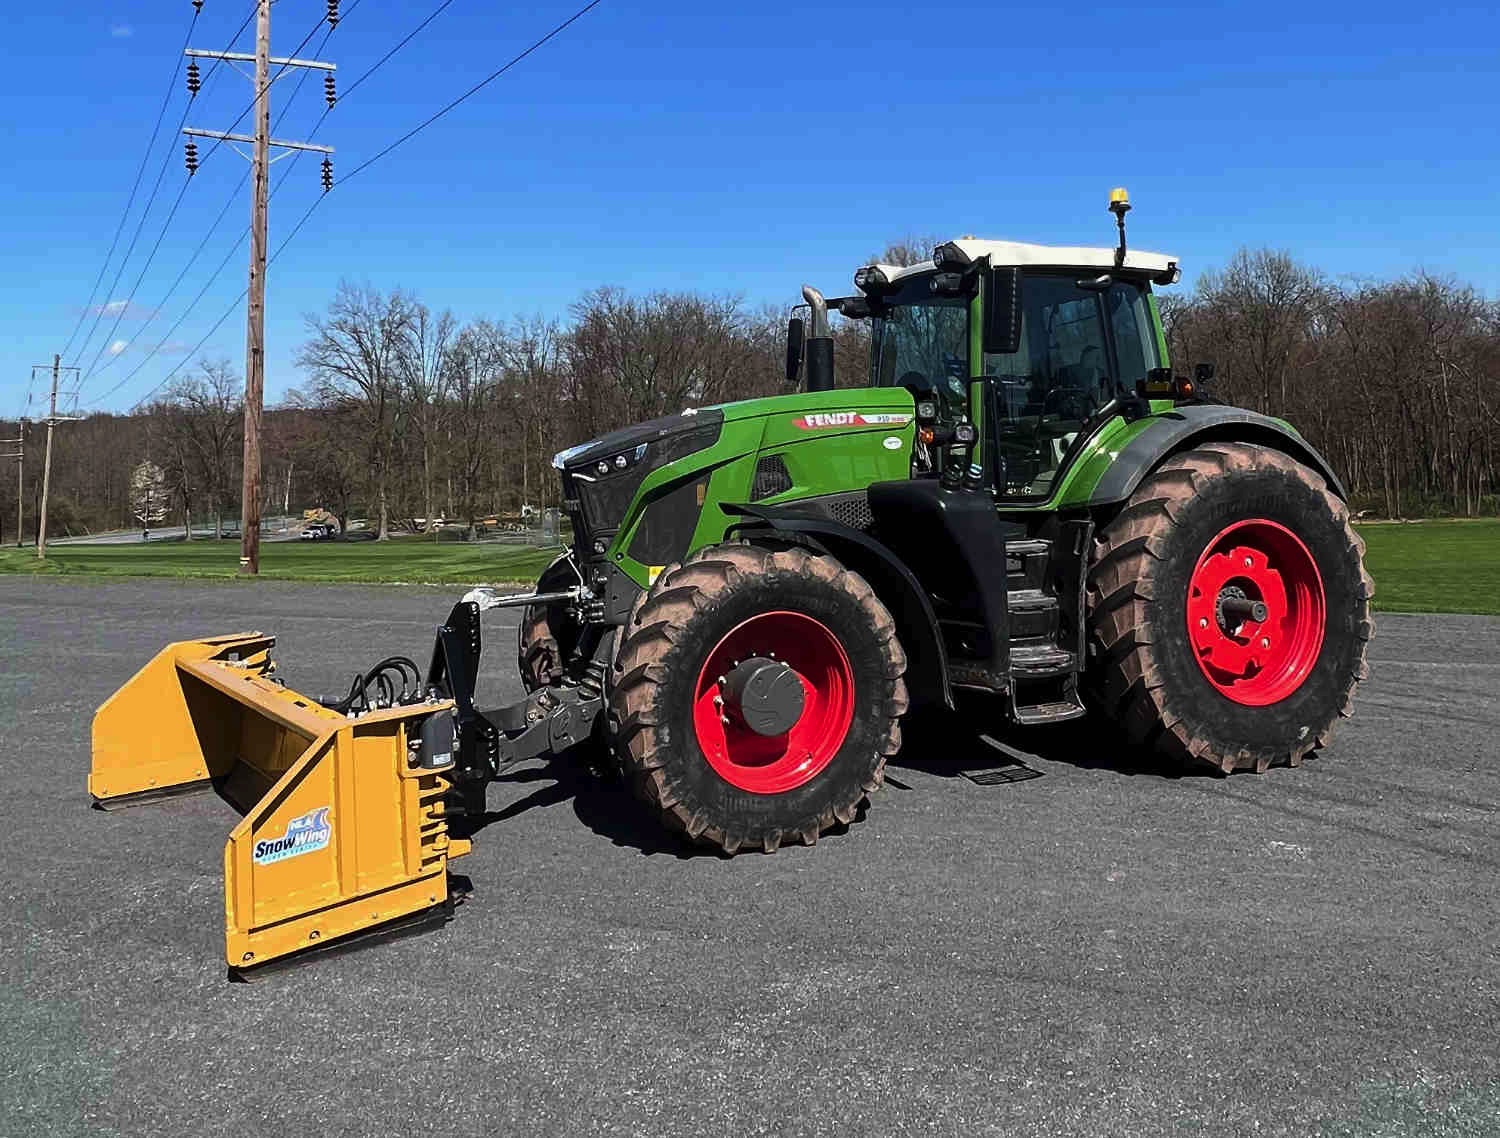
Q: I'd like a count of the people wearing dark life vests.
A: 0